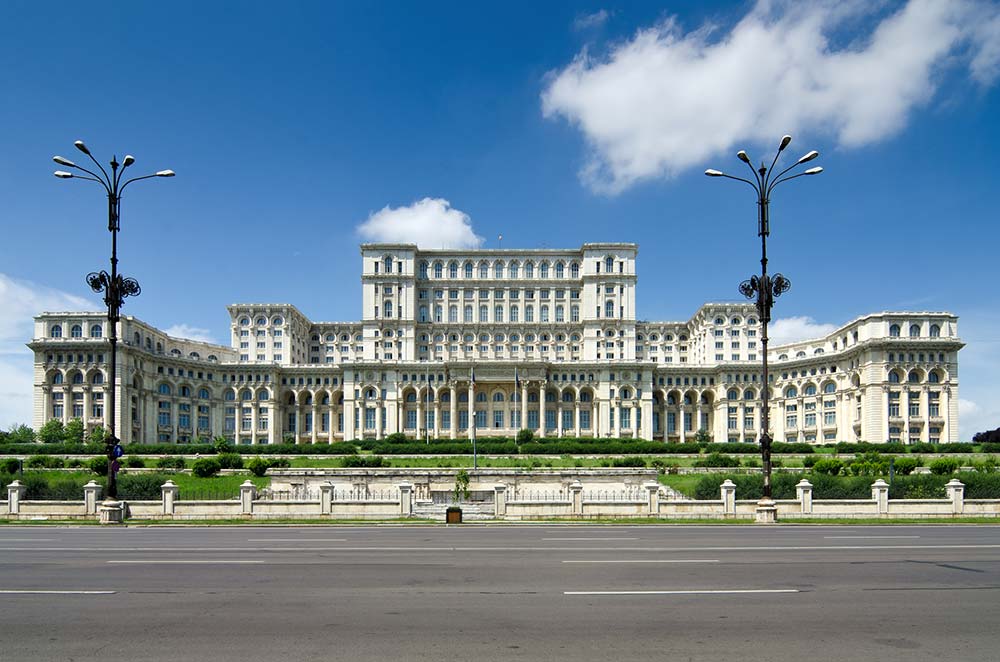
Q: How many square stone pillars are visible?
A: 13